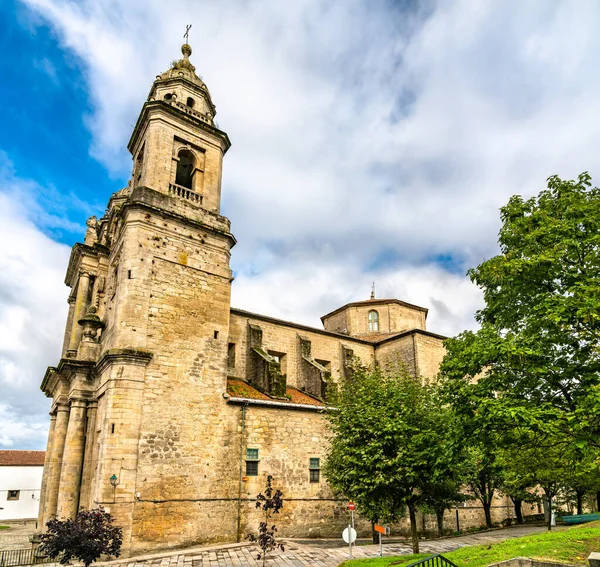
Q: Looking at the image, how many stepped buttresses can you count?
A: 3